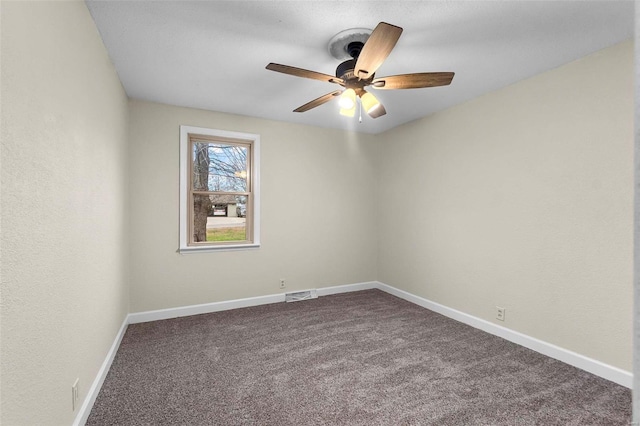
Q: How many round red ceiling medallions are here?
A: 0